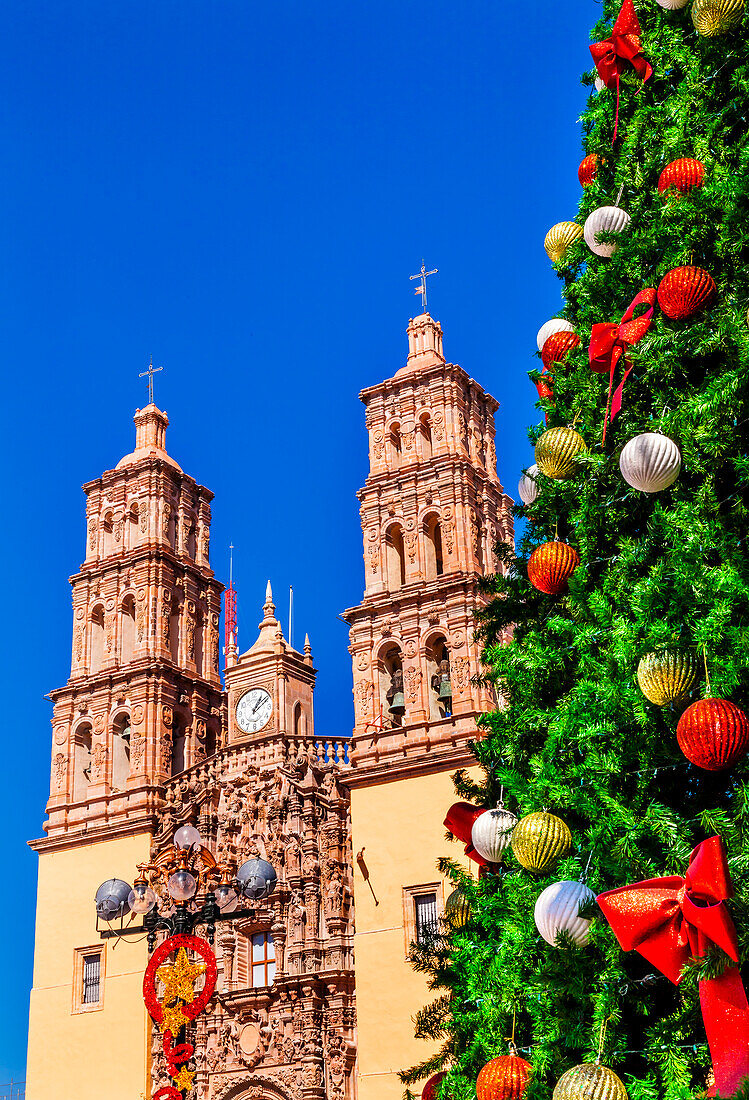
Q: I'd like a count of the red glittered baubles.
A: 8